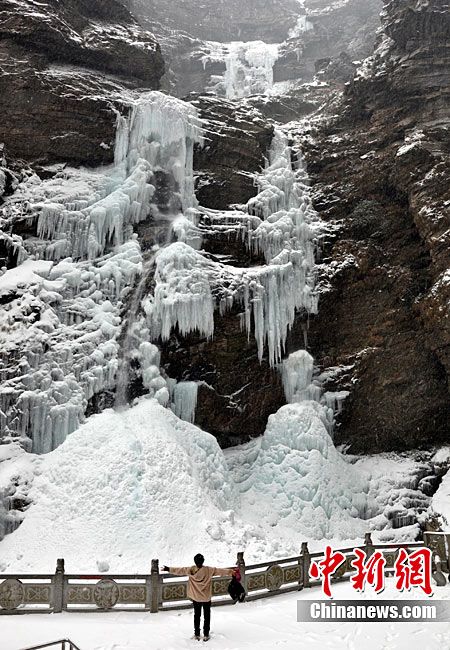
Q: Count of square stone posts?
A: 5